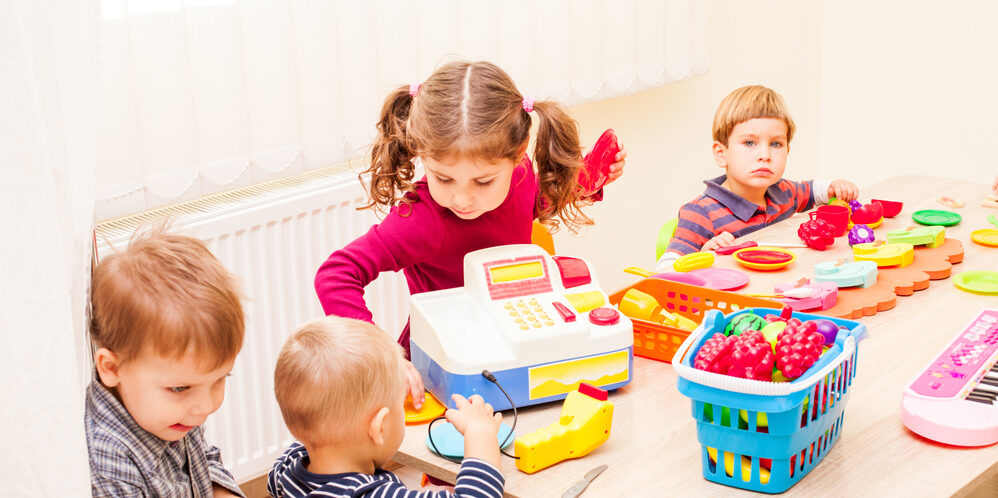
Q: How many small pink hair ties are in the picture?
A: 2